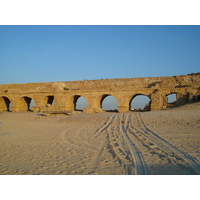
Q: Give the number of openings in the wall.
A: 7